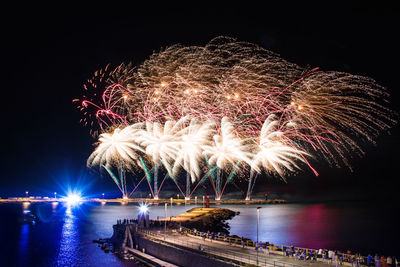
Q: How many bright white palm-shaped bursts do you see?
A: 5